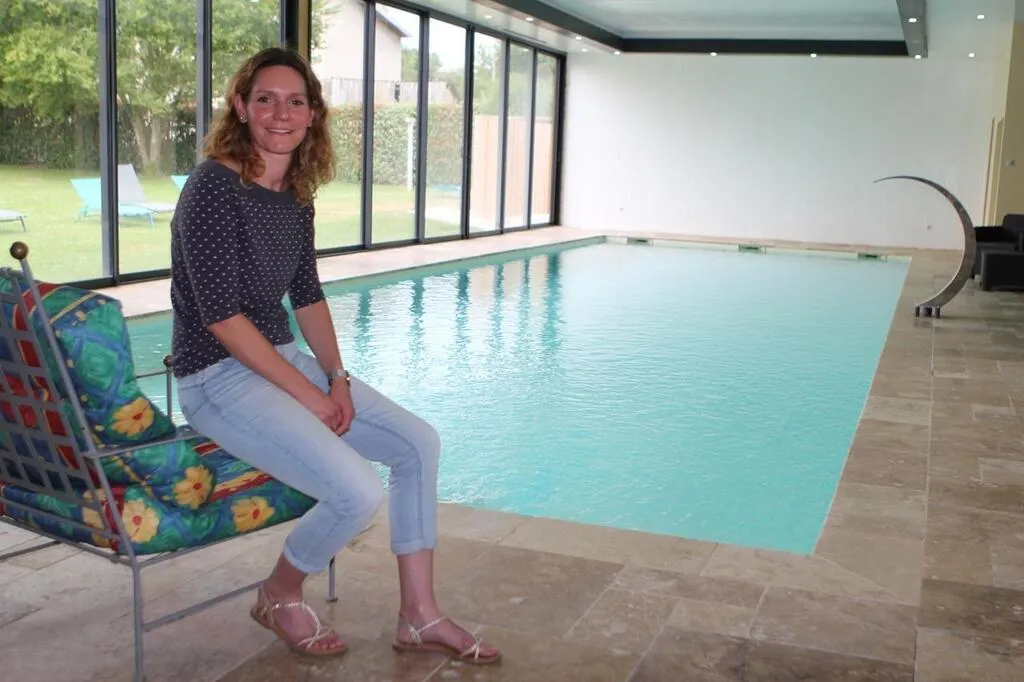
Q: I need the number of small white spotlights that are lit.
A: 11